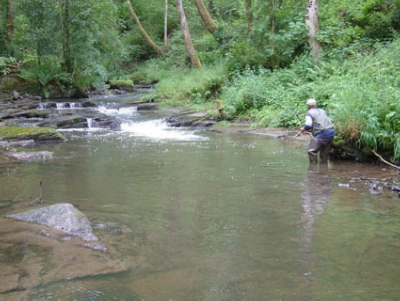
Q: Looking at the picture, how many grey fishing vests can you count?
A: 1